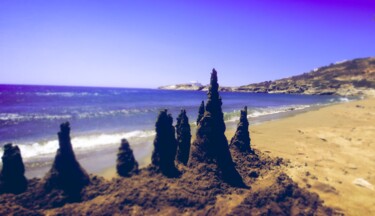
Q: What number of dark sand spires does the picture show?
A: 8